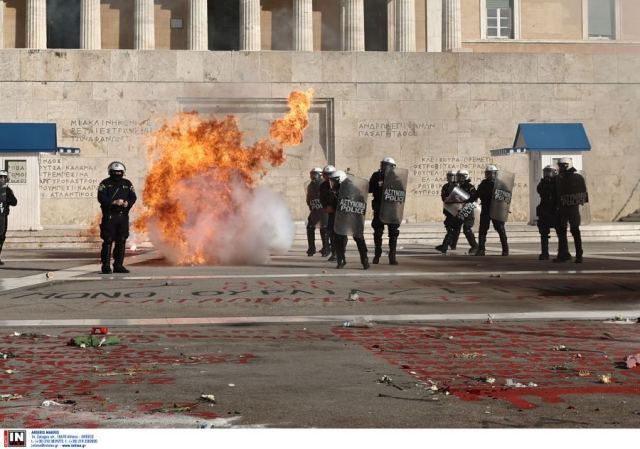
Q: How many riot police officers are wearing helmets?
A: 11